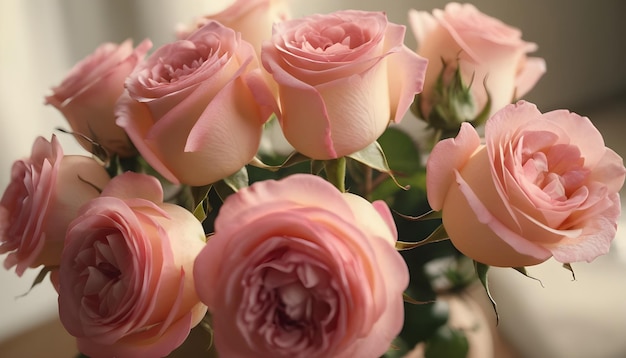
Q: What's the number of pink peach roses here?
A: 9